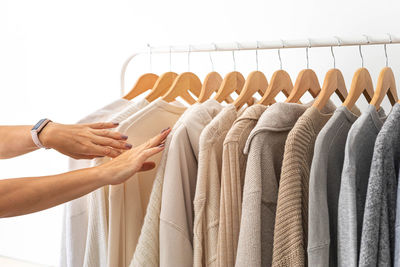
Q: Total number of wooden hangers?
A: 11